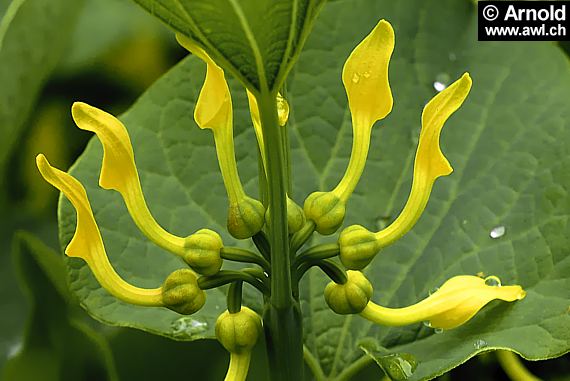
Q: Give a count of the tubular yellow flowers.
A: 8